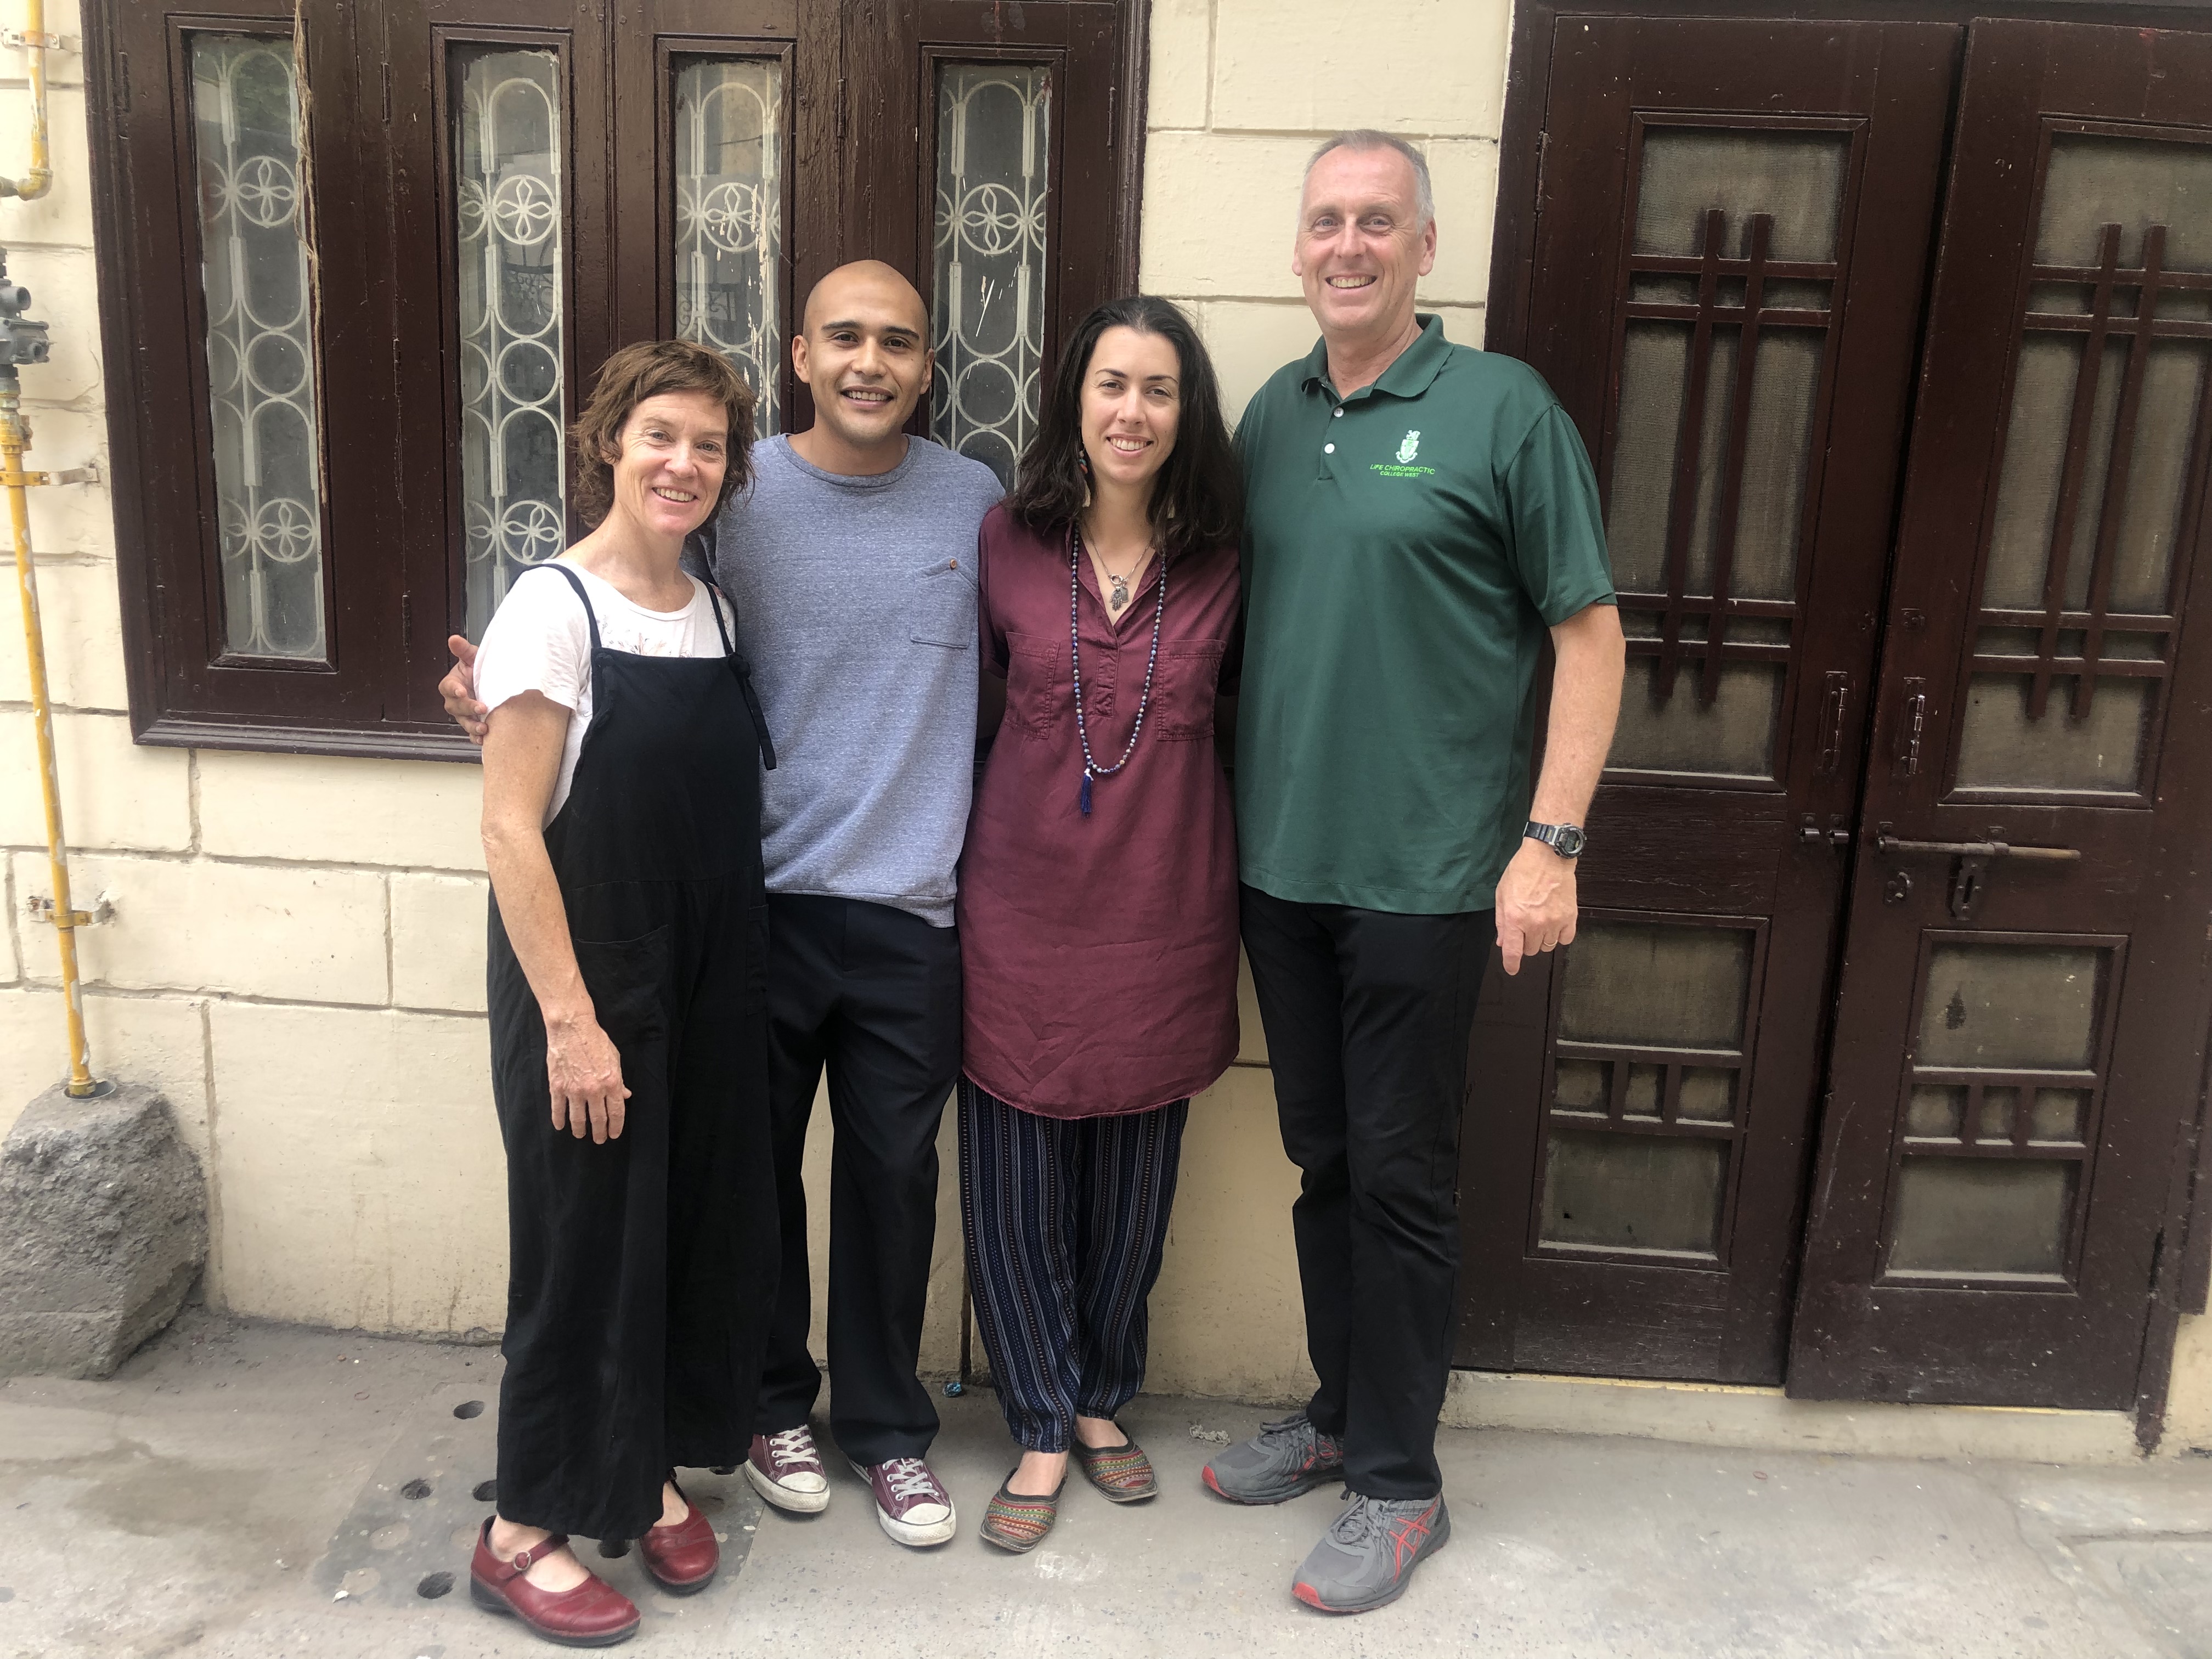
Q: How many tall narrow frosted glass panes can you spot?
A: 4